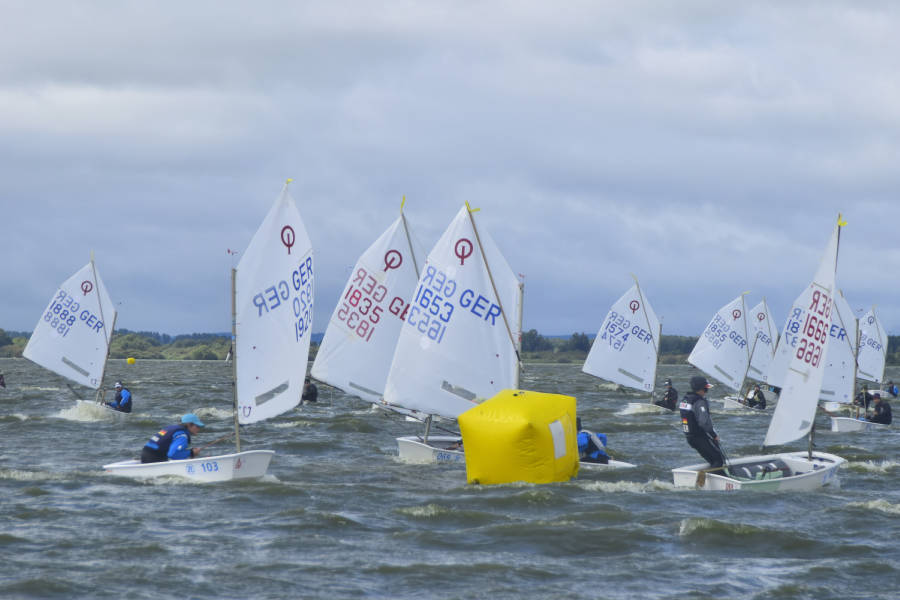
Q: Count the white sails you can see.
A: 10